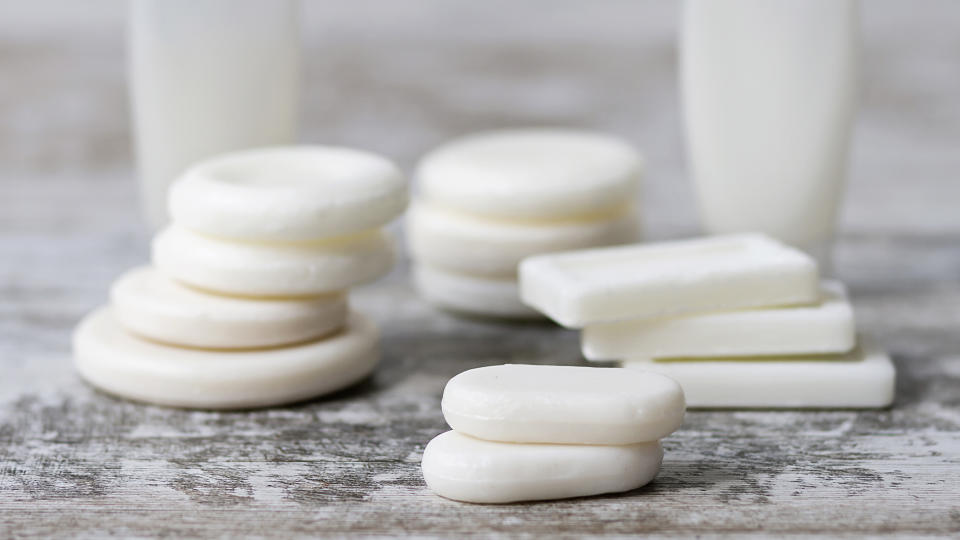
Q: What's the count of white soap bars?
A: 12